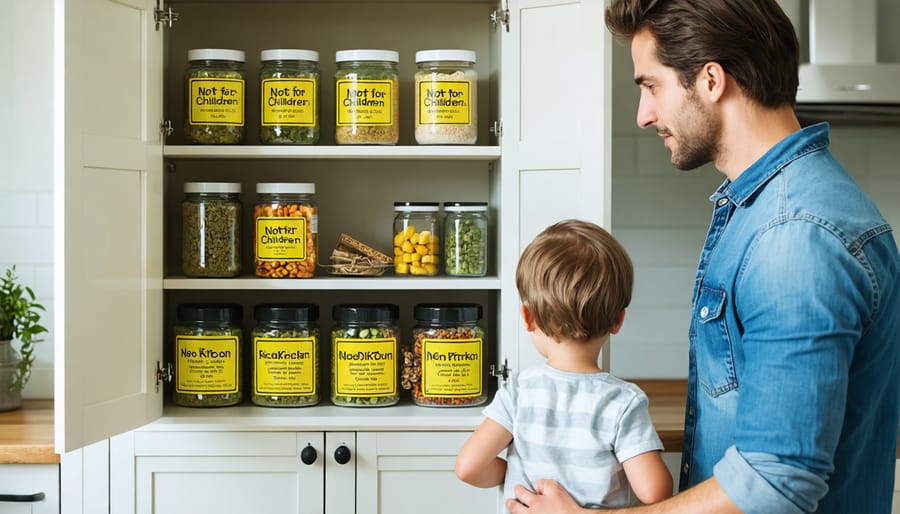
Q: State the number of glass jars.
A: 12